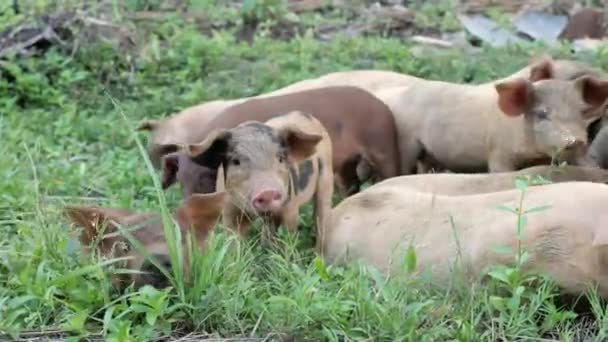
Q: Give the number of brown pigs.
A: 2